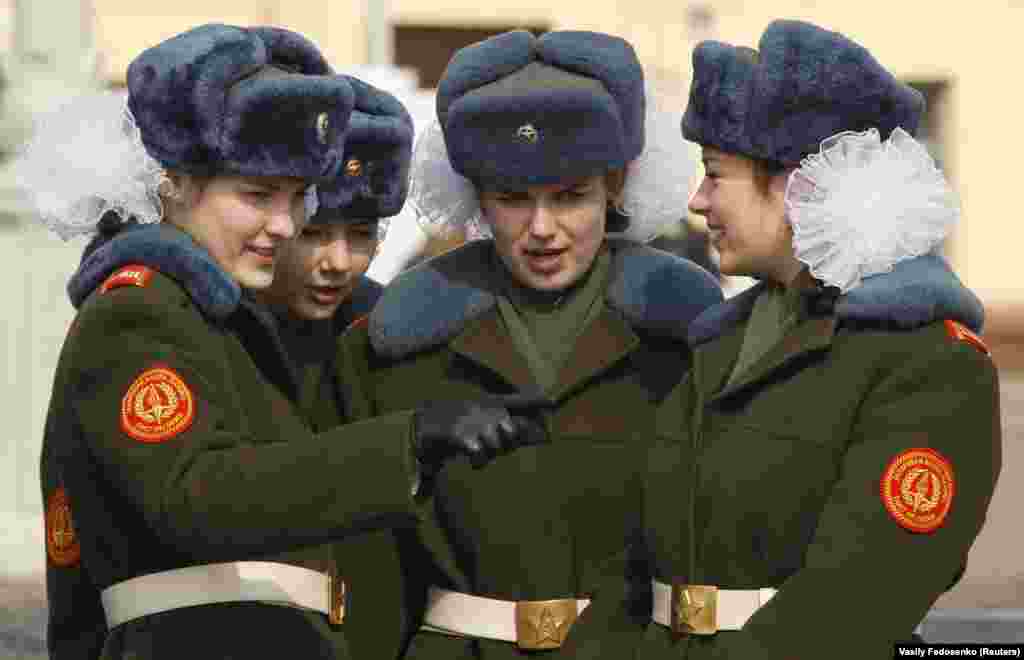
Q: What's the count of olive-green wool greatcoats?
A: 4